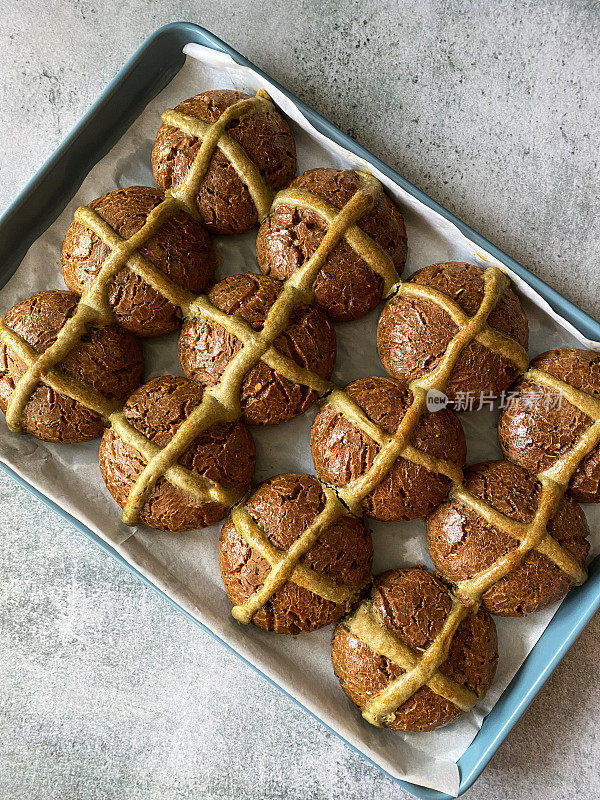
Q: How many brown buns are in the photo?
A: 12